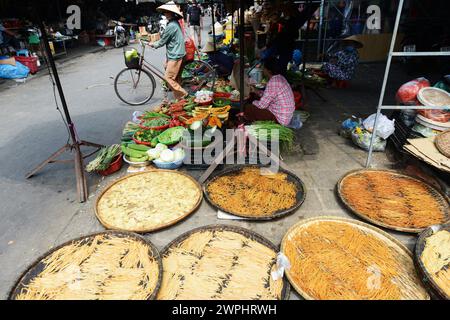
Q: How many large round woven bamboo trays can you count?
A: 7